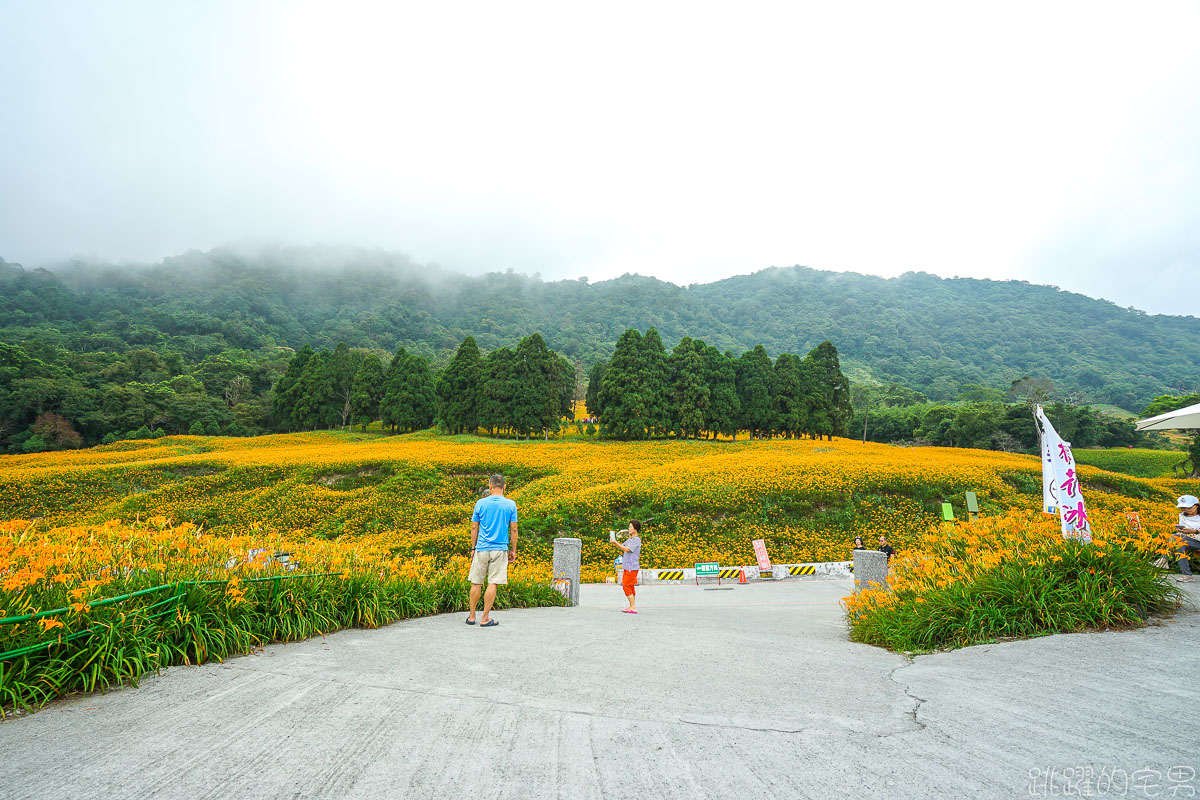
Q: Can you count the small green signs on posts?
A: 2